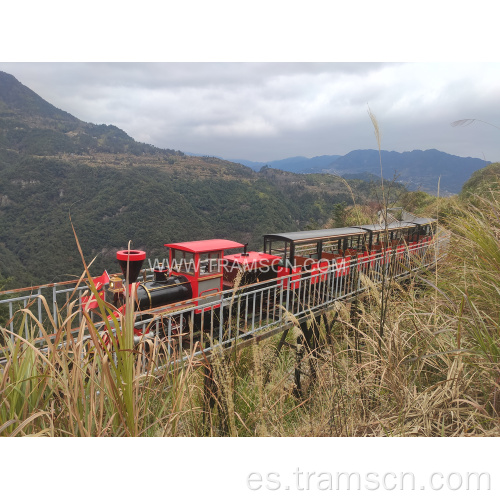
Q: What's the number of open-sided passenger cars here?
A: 3